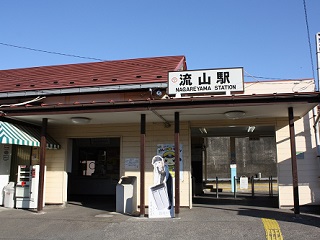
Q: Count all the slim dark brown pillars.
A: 4